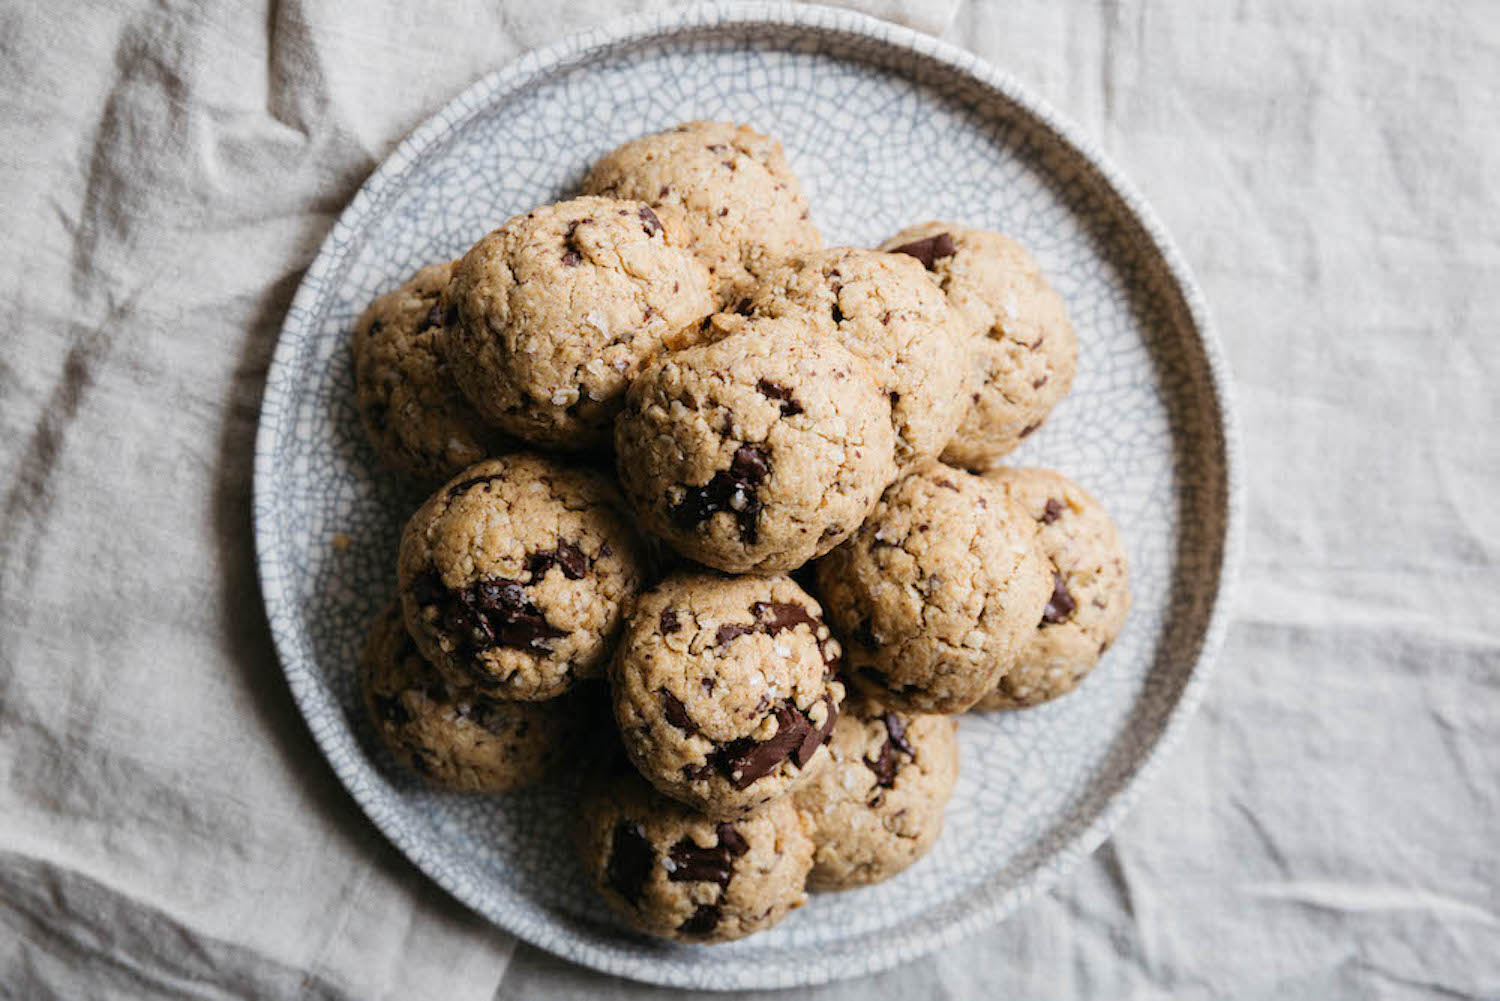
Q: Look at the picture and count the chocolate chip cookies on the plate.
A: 13